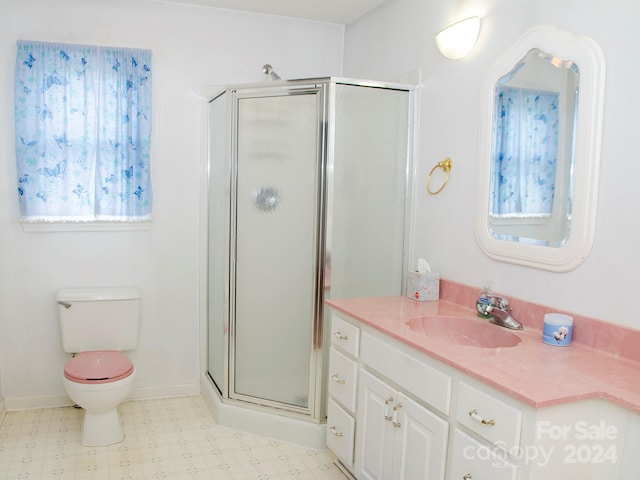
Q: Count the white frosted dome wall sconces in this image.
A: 1